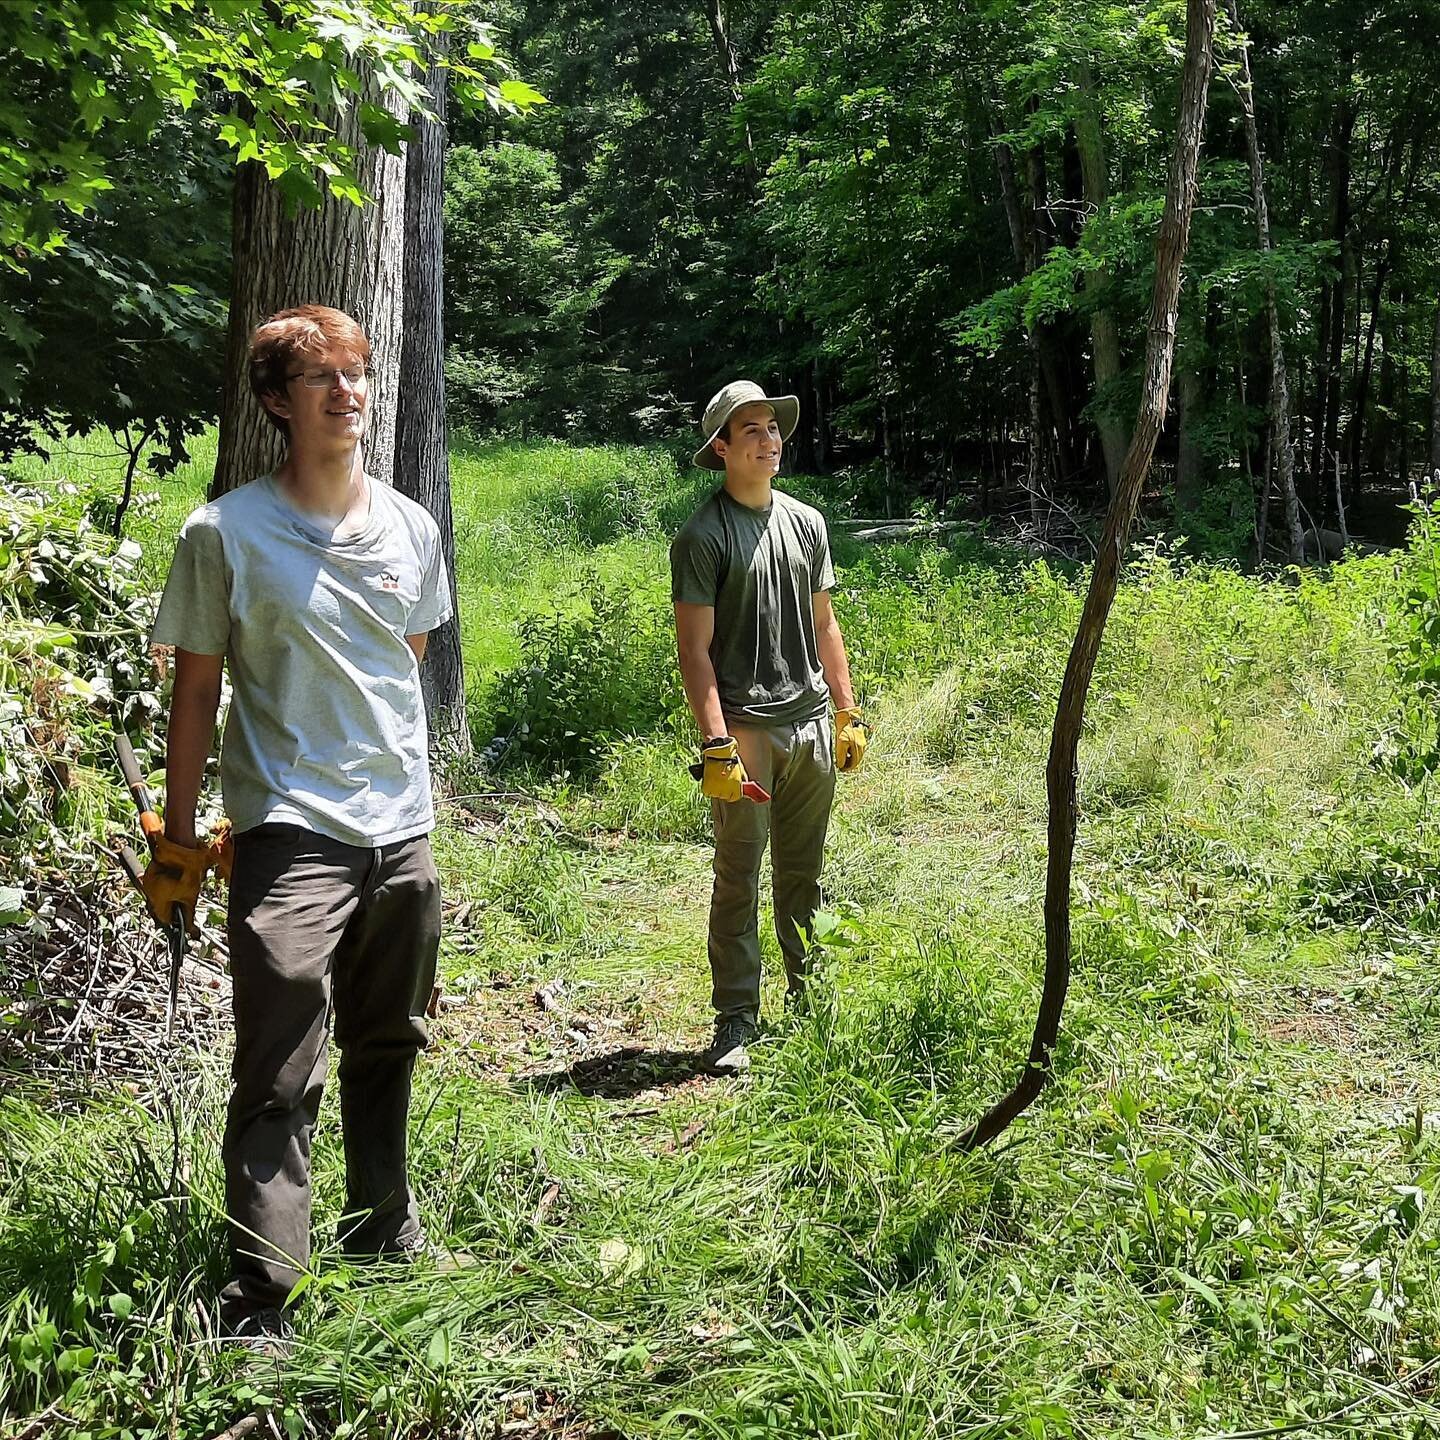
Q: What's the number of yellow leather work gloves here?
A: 4